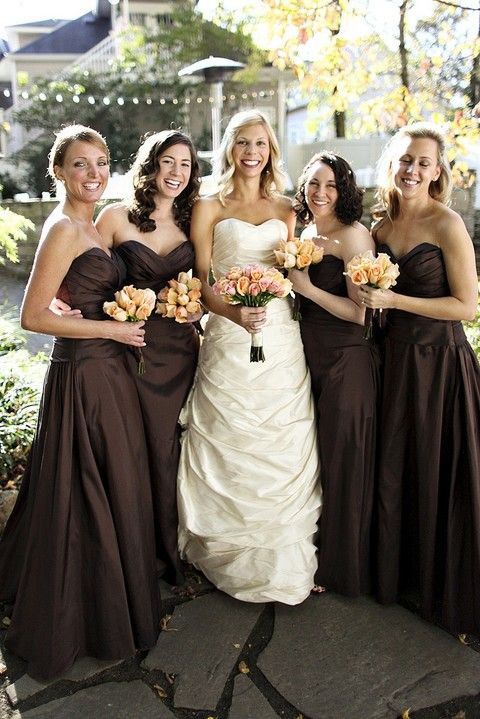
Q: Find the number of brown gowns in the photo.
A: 4